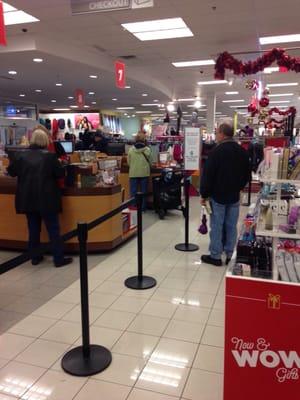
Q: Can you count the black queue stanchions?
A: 3